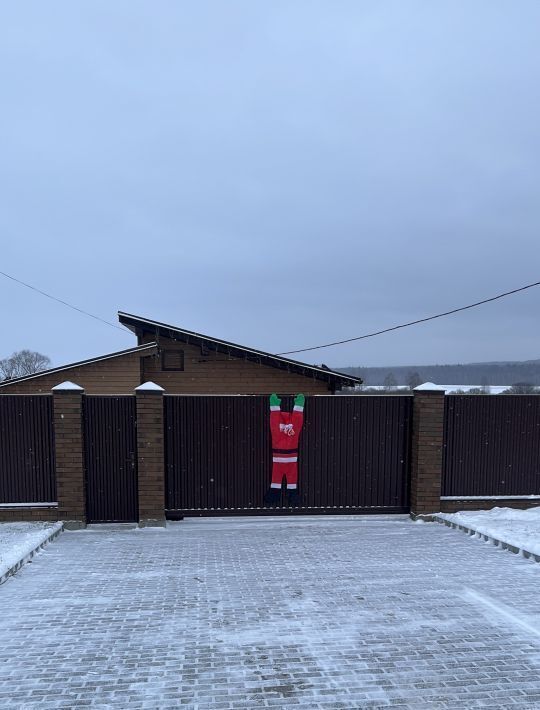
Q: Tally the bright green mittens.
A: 2